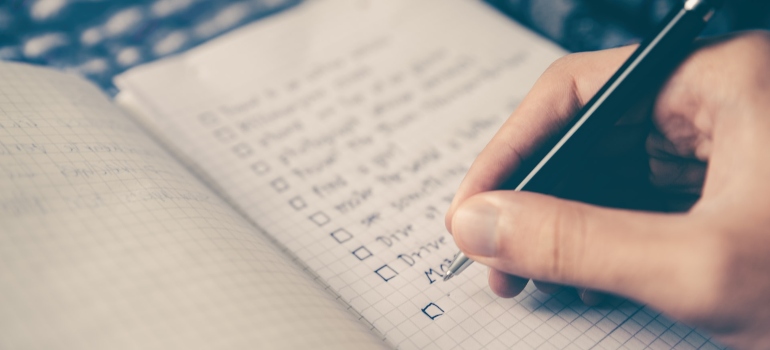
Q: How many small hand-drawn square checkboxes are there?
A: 11